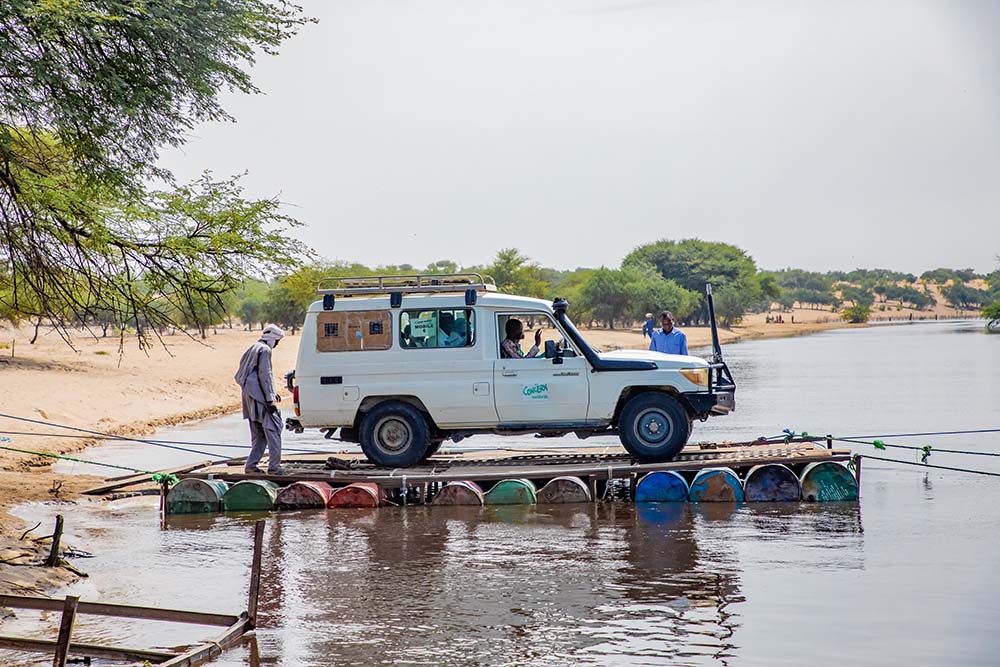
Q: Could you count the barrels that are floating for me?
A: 11